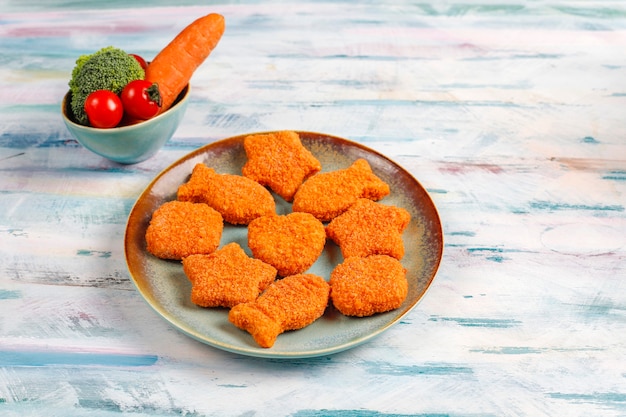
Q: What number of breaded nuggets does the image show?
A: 9